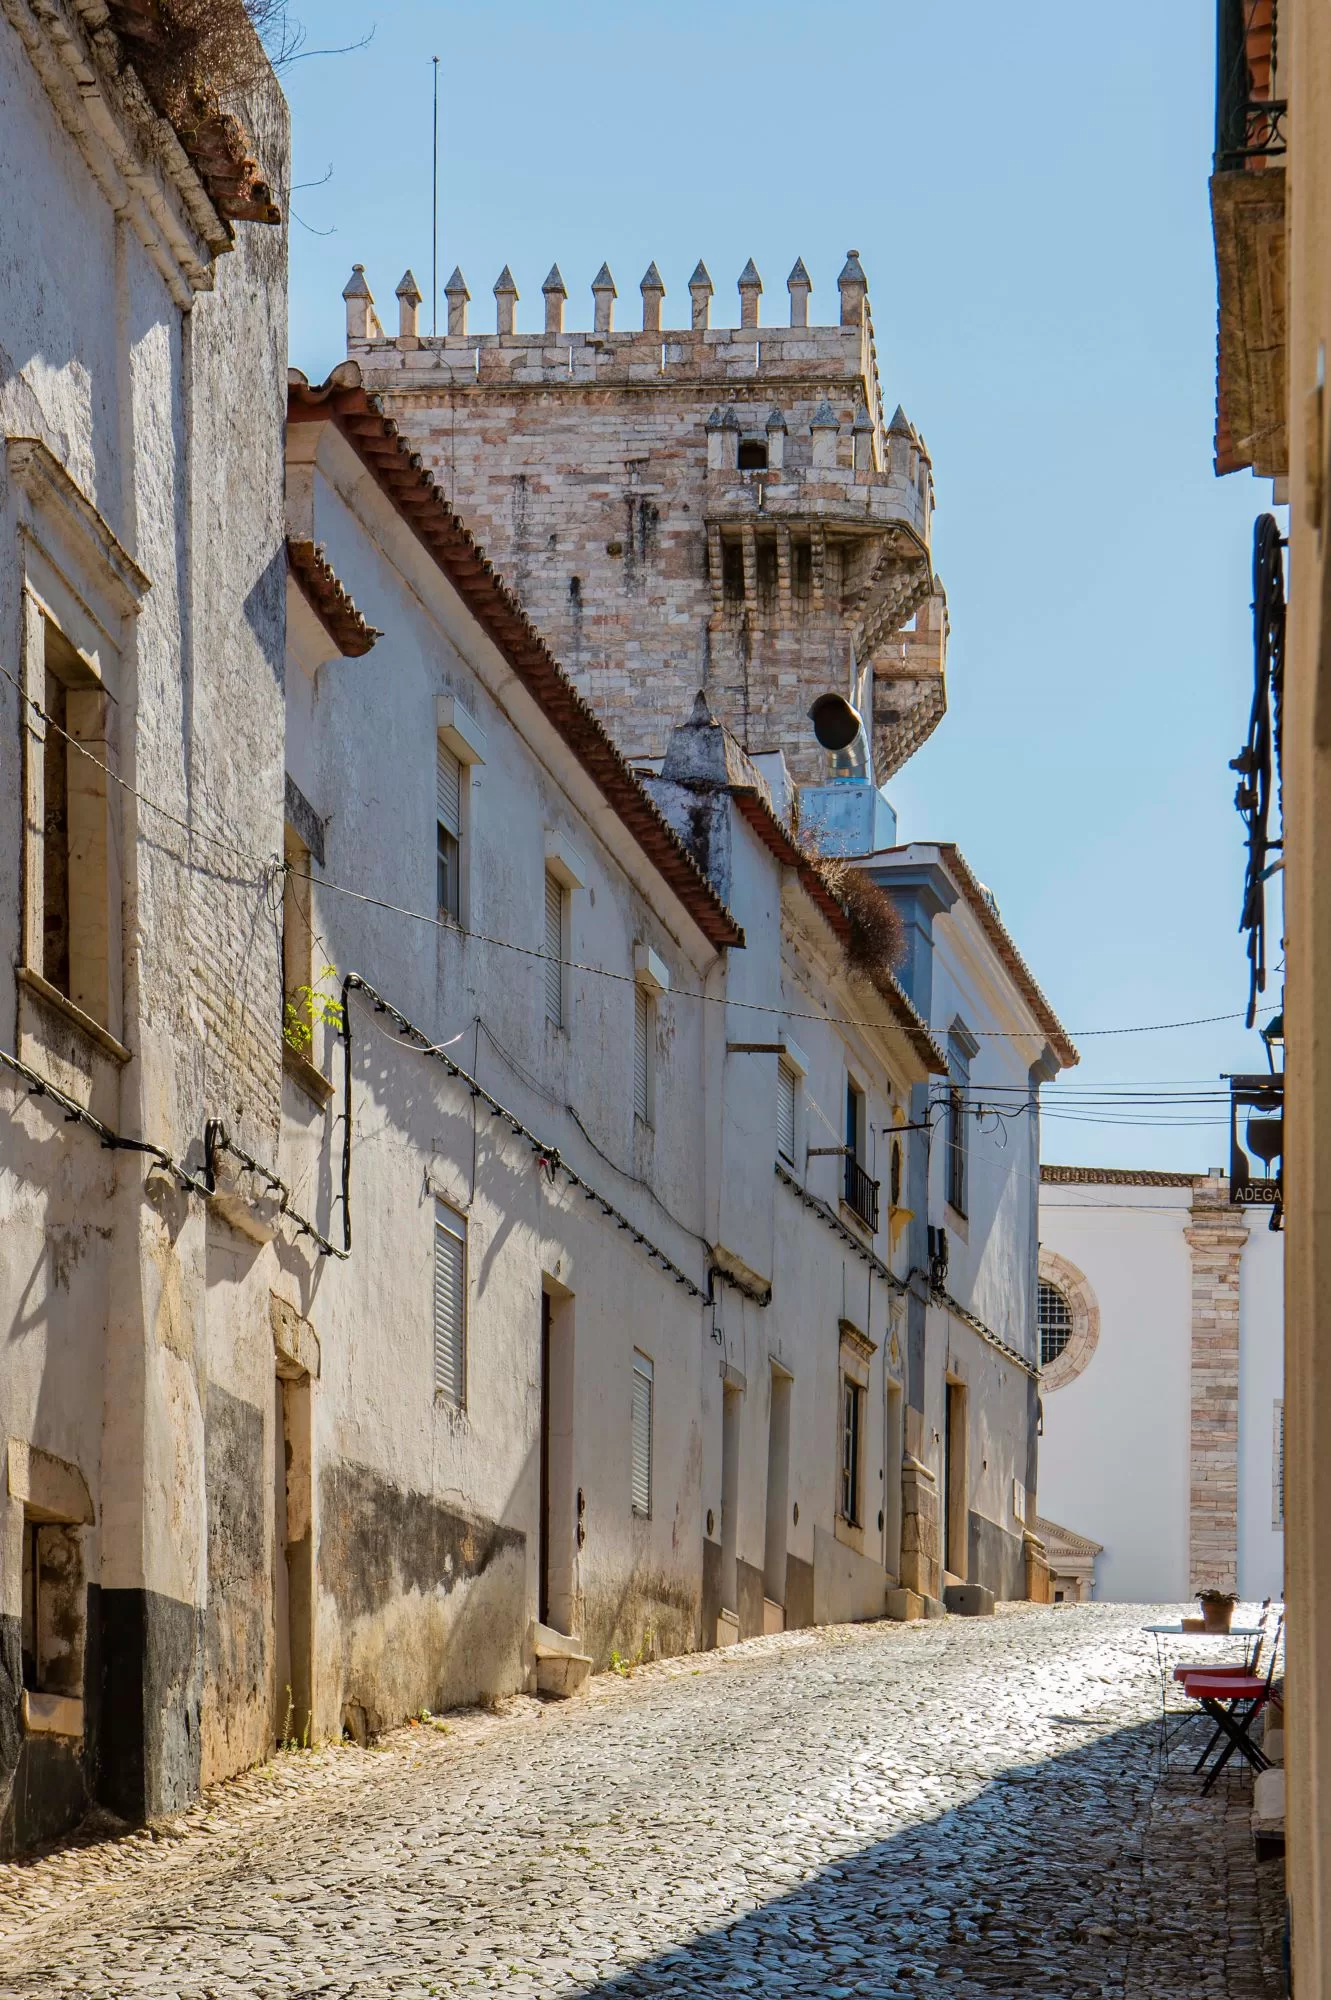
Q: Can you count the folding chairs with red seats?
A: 2